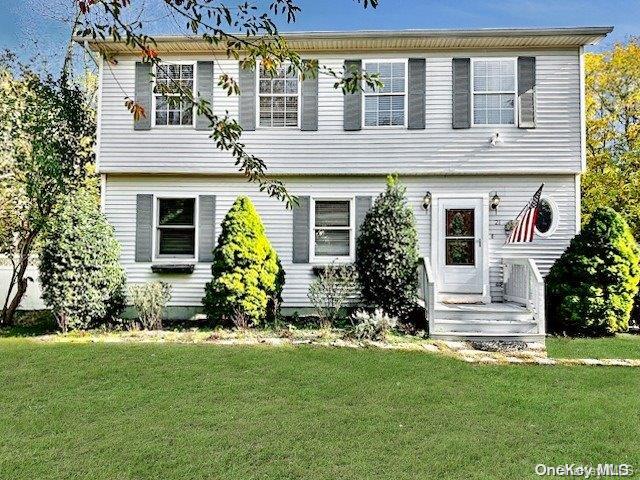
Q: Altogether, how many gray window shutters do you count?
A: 12